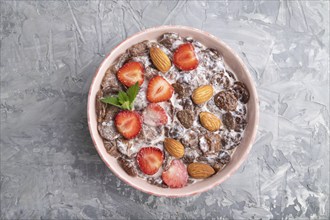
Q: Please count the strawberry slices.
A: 7